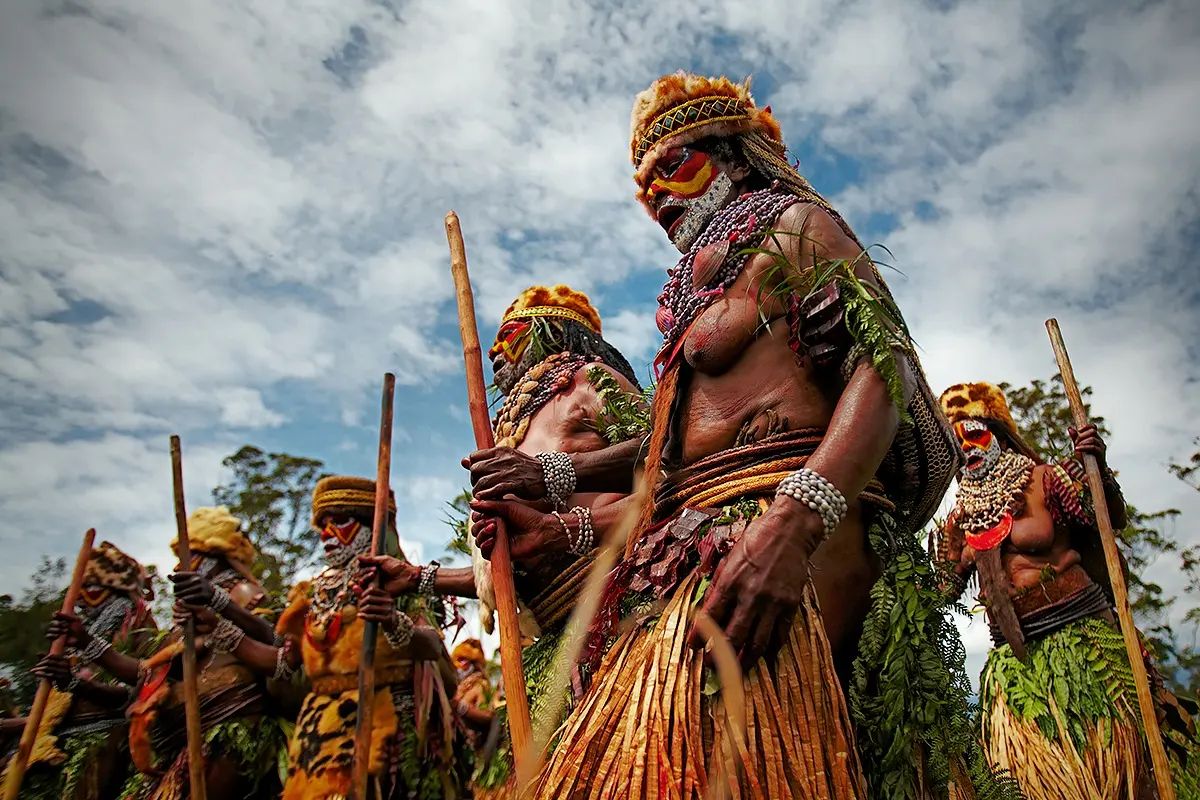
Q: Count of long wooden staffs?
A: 5